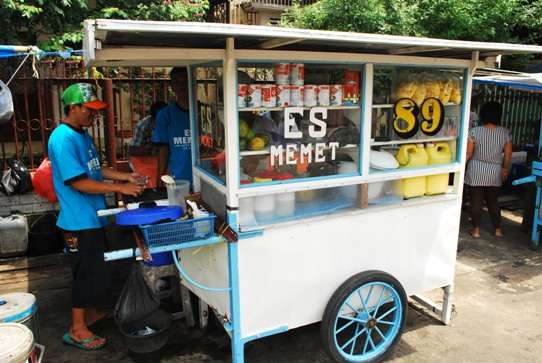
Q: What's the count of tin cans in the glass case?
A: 12